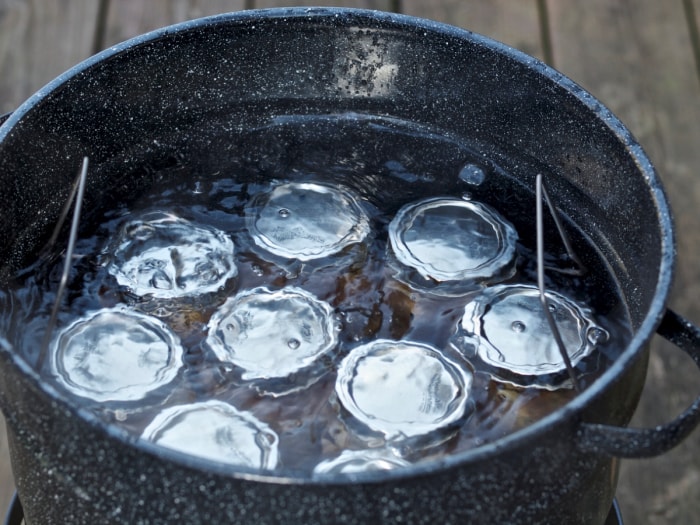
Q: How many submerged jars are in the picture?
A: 9